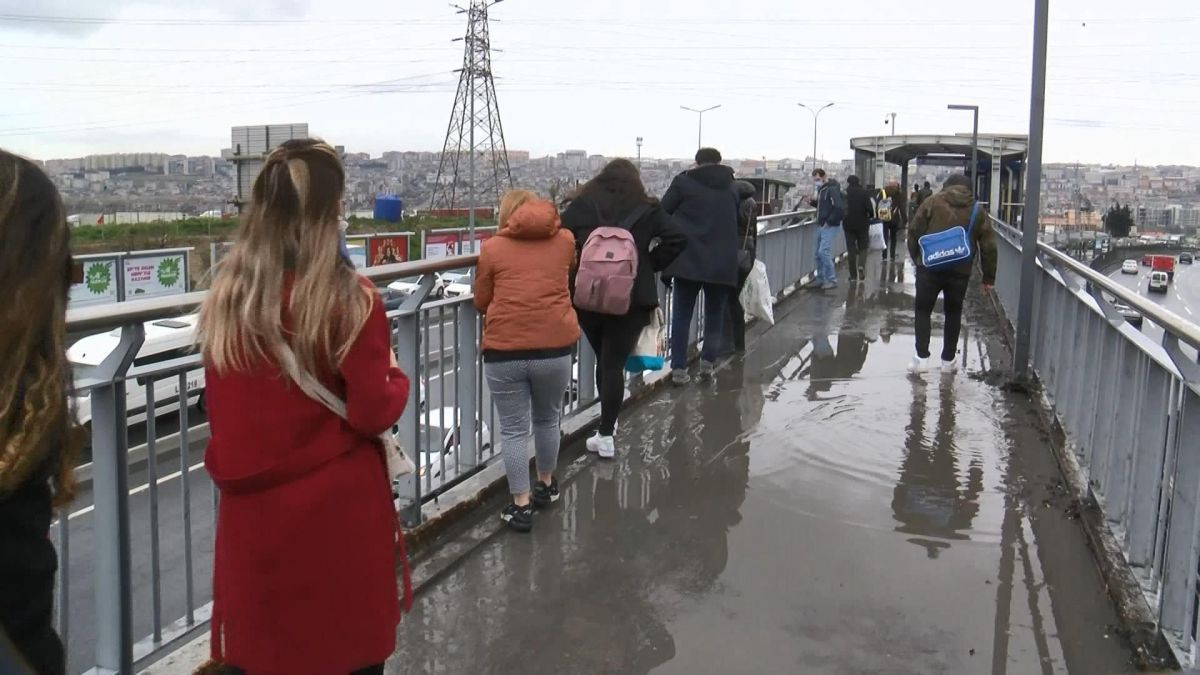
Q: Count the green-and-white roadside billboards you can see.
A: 2